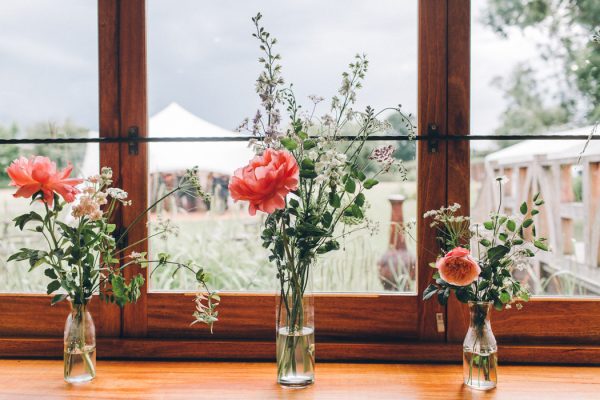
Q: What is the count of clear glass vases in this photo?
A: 3